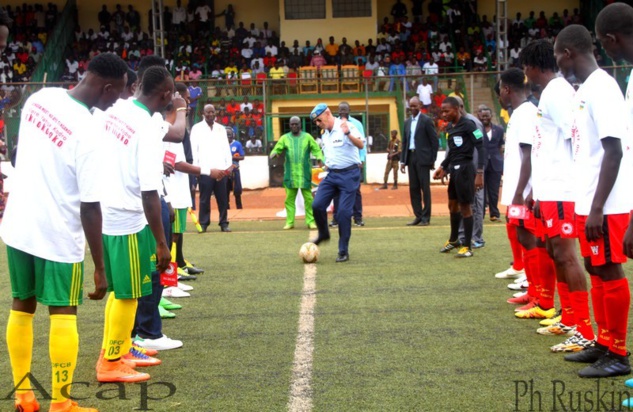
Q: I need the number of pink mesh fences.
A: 0